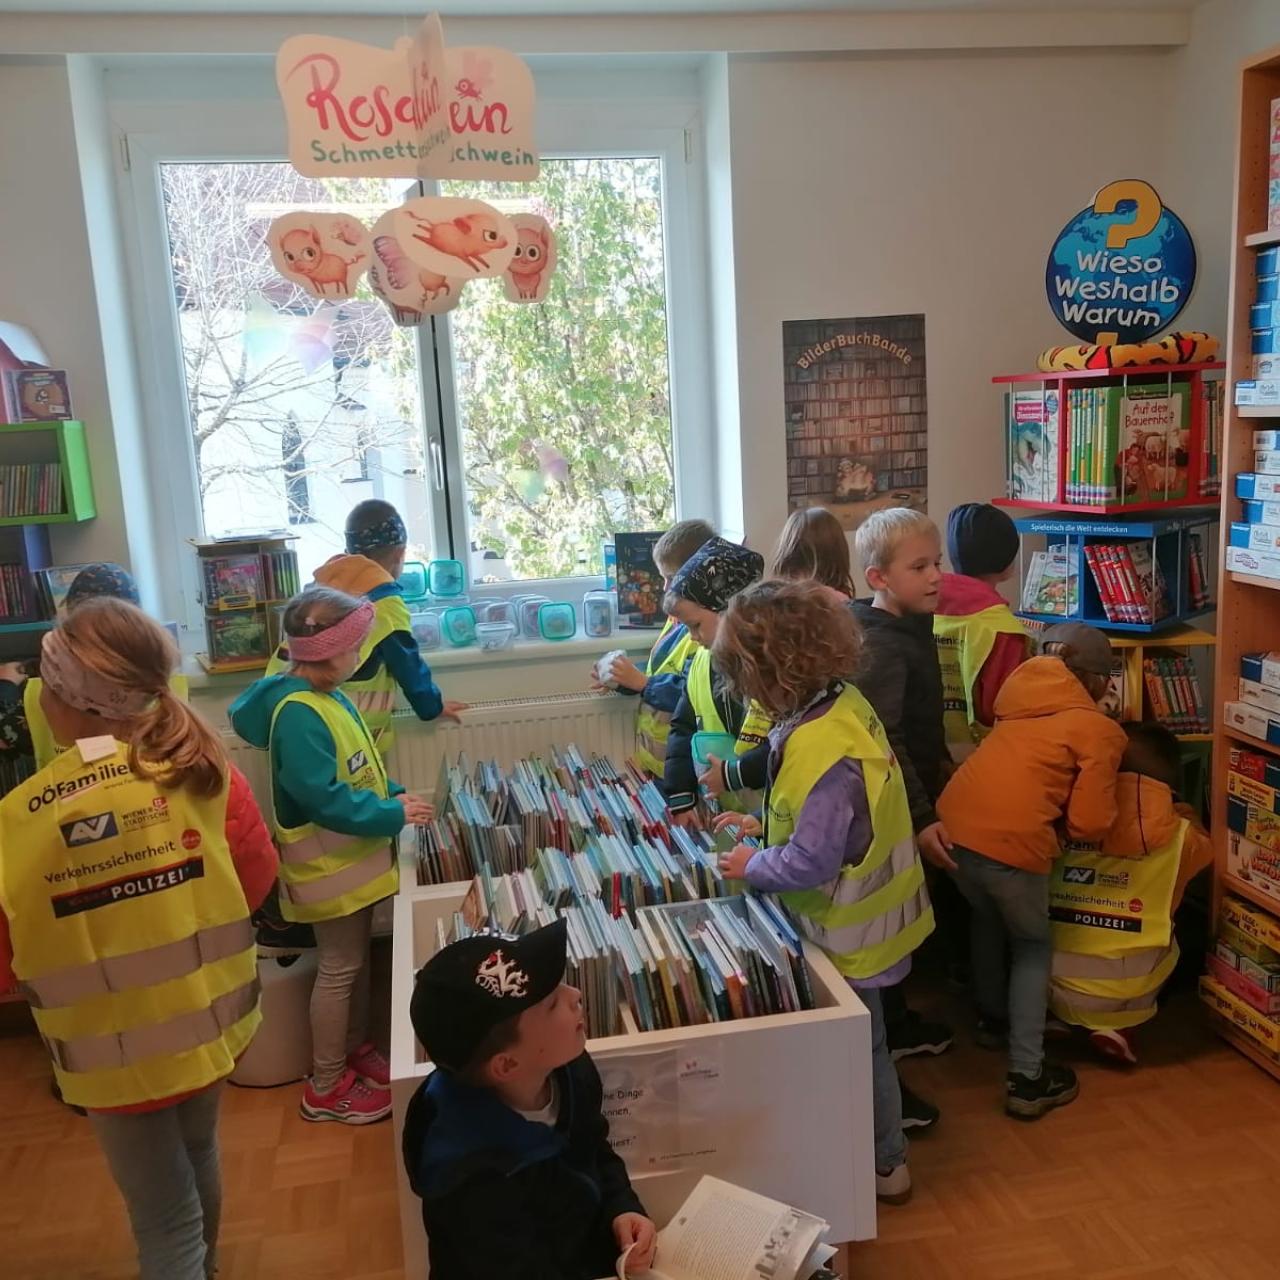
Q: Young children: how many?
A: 13